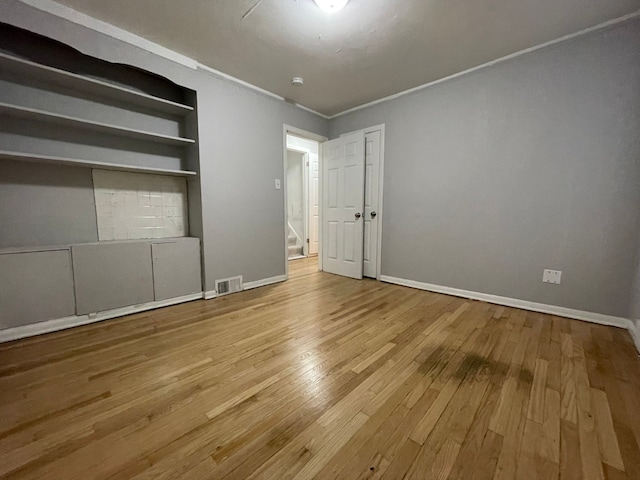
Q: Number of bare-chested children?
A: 0